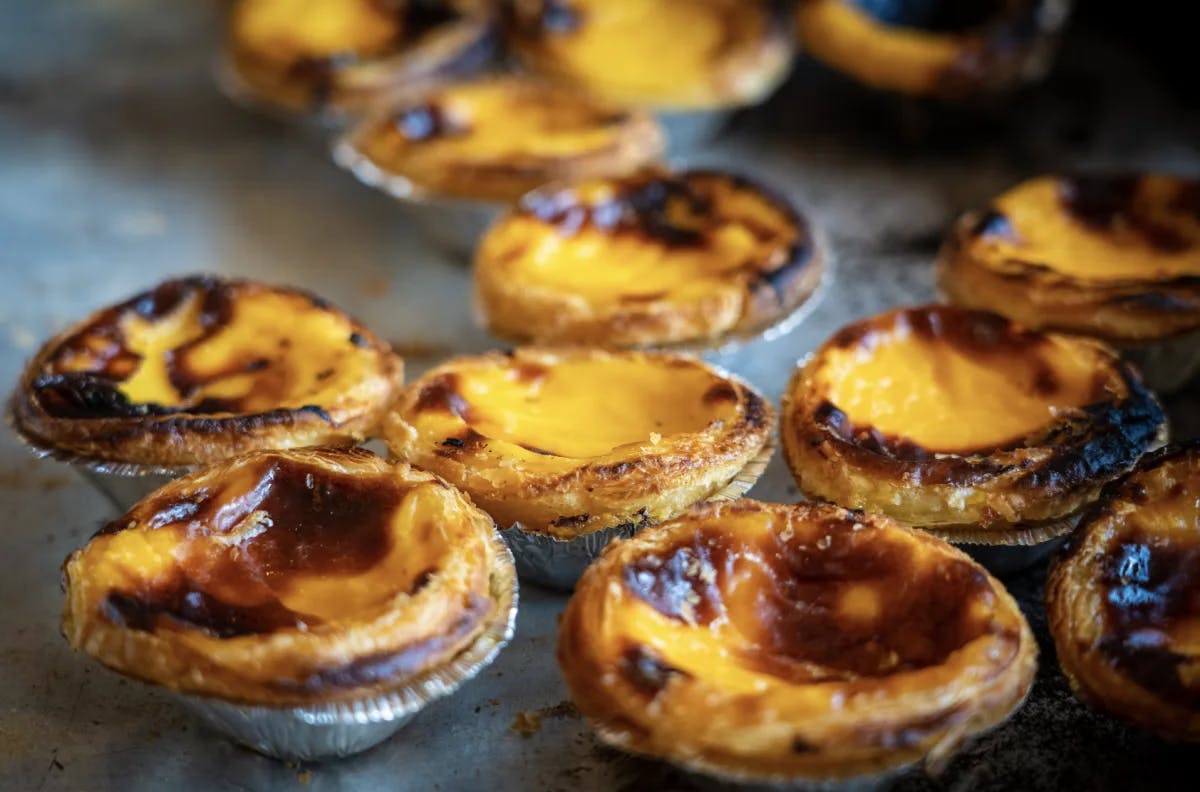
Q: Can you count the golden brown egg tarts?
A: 12